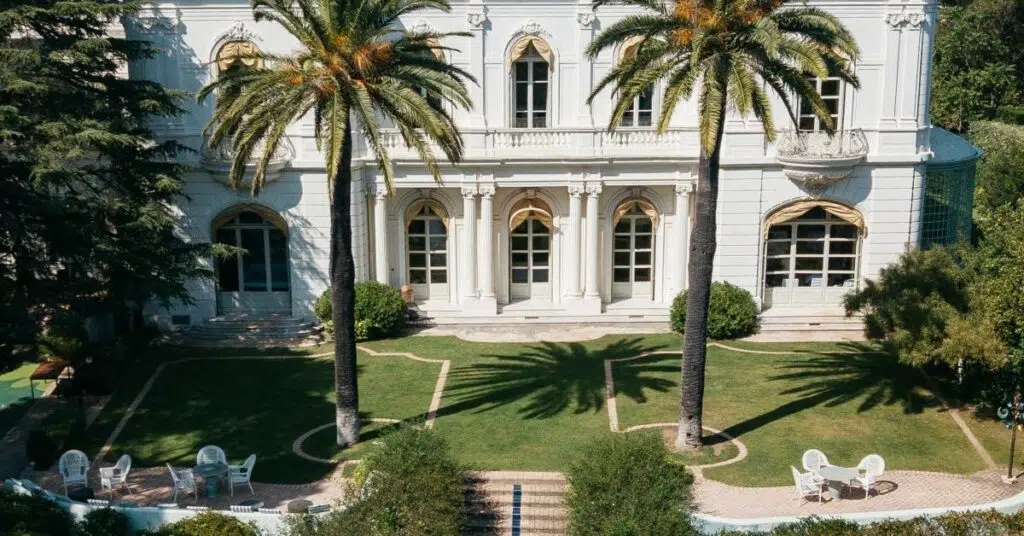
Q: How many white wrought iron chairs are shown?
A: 8